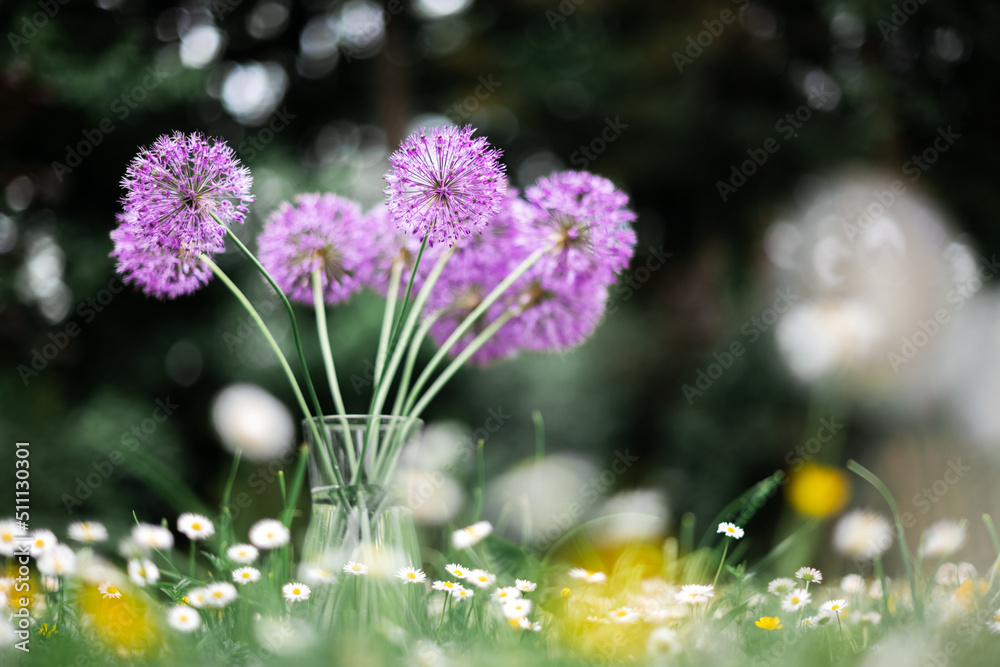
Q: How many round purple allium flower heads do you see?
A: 9